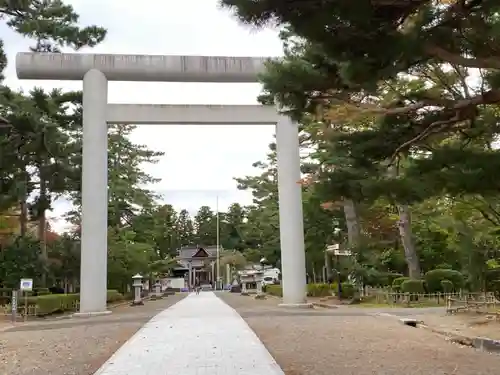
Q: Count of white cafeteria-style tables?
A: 0